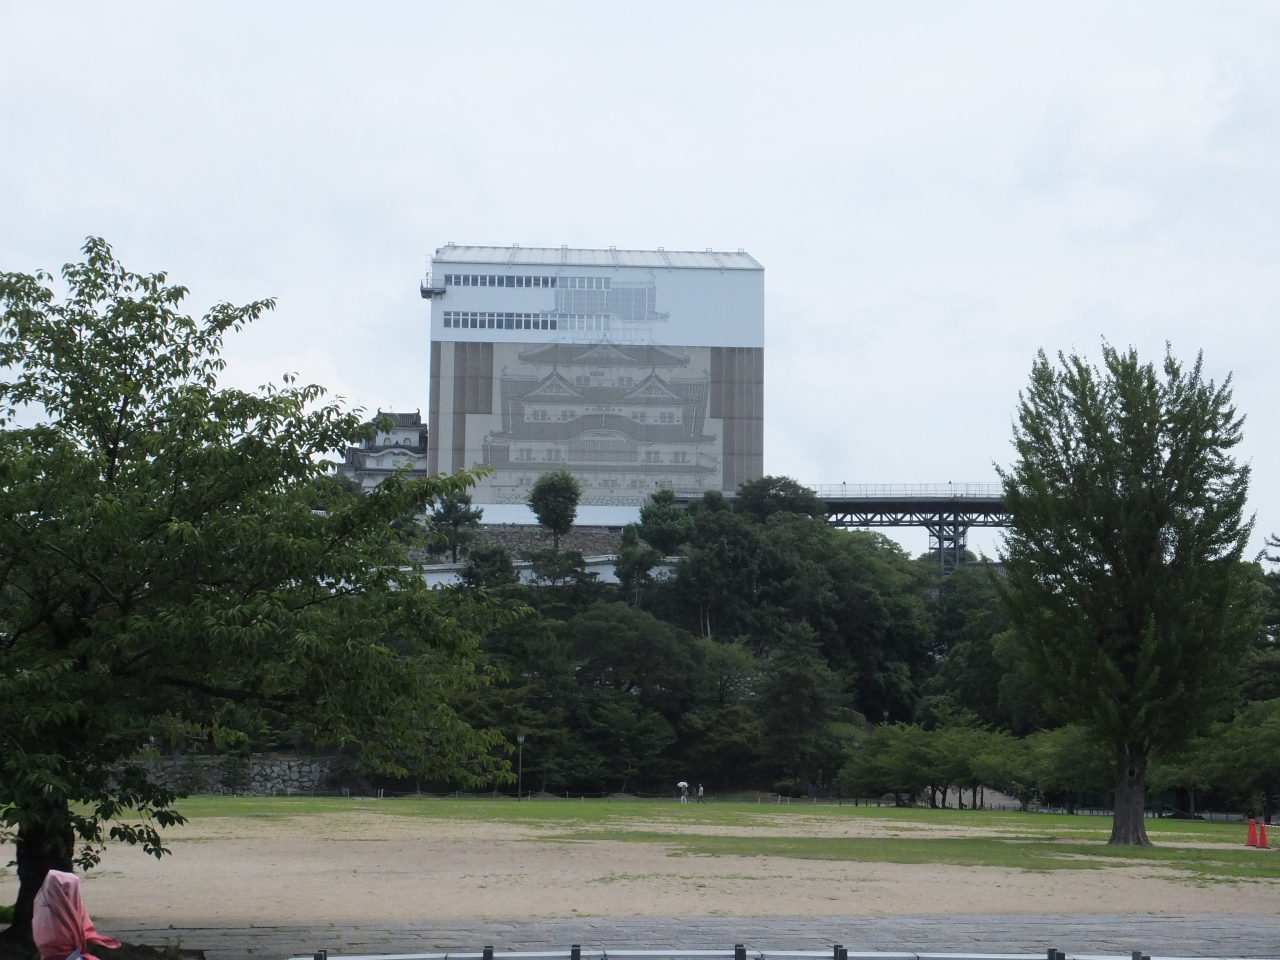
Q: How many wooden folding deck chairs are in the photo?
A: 0